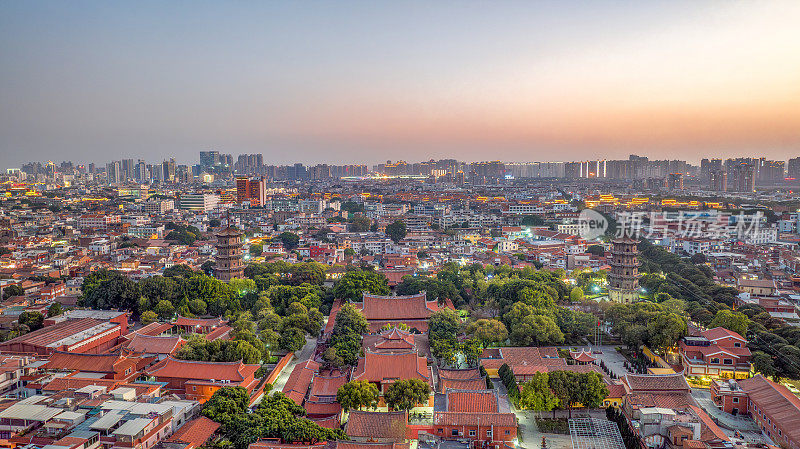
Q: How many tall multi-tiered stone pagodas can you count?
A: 2